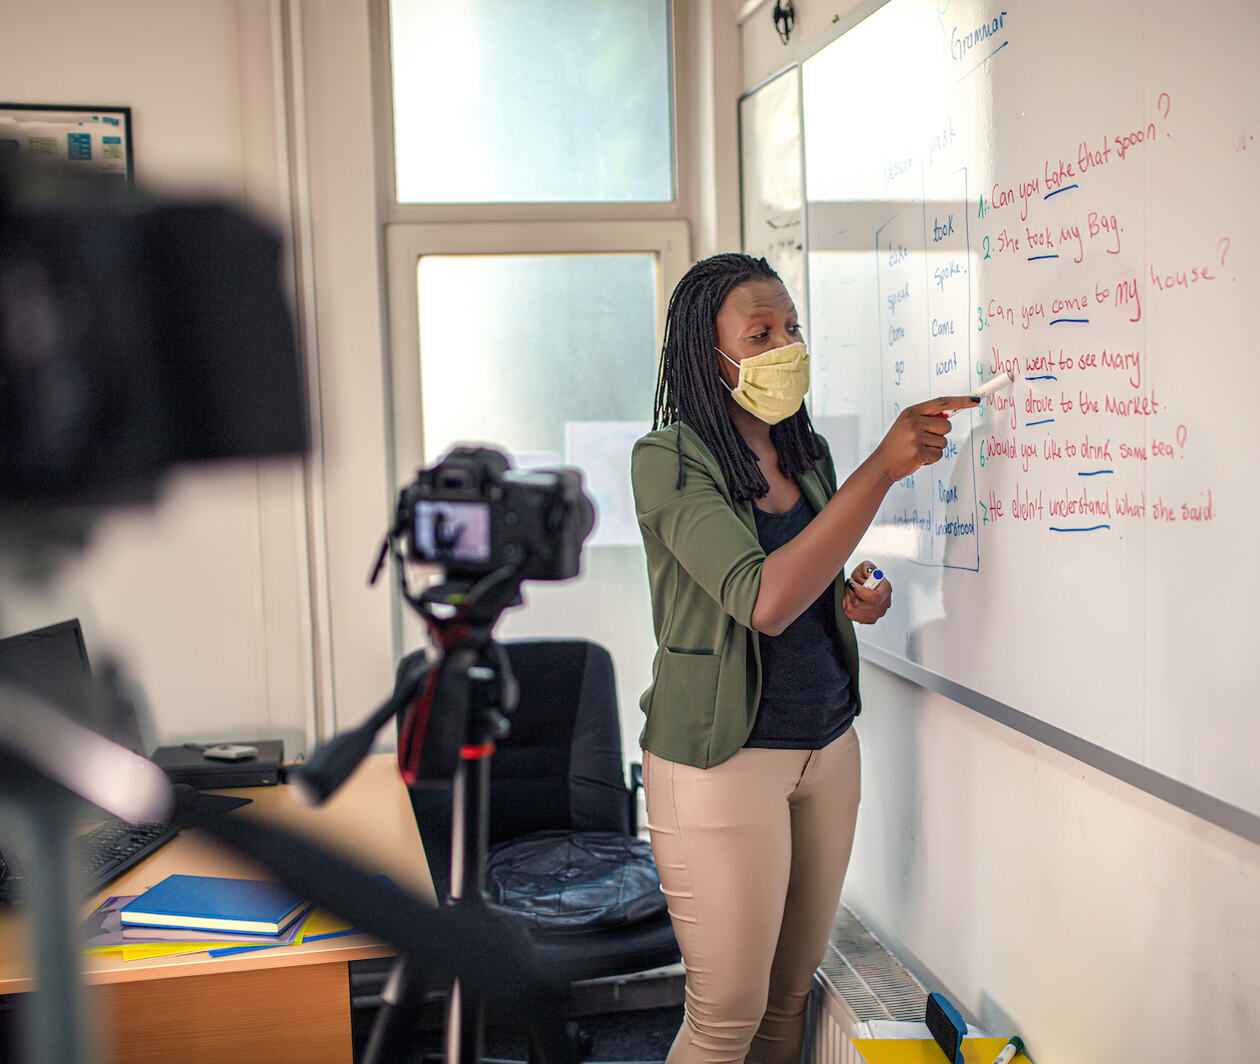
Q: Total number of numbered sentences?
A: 7